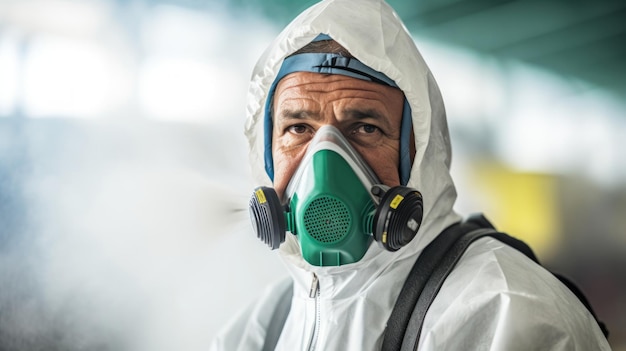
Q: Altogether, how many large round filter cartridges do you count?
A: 2